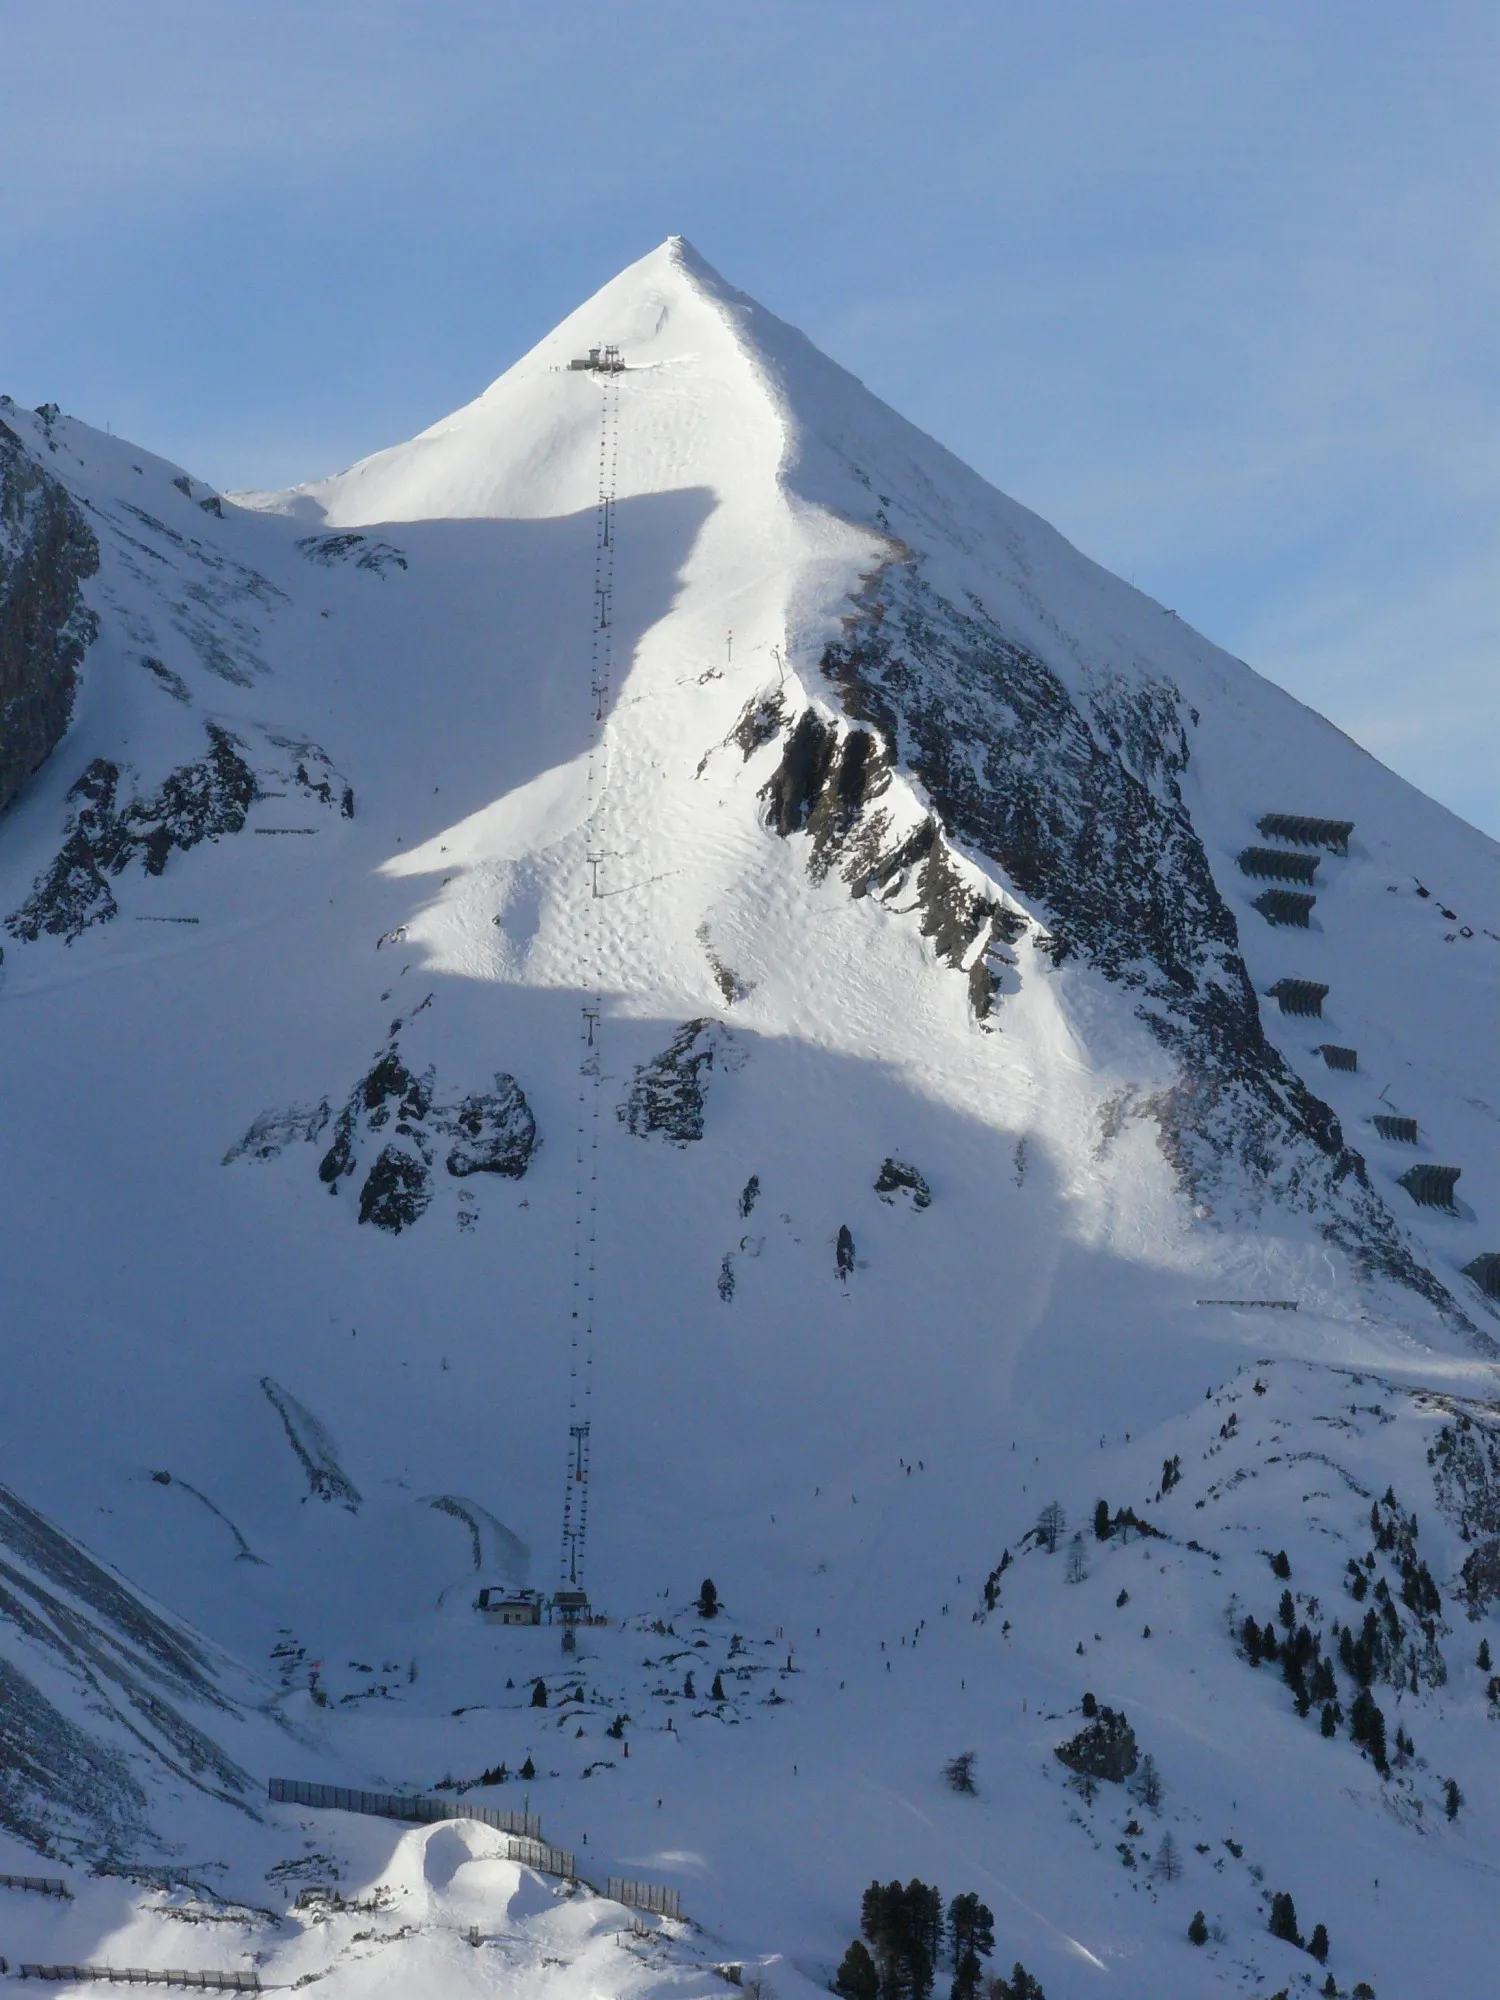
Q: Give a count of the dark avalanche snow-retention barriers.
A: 8